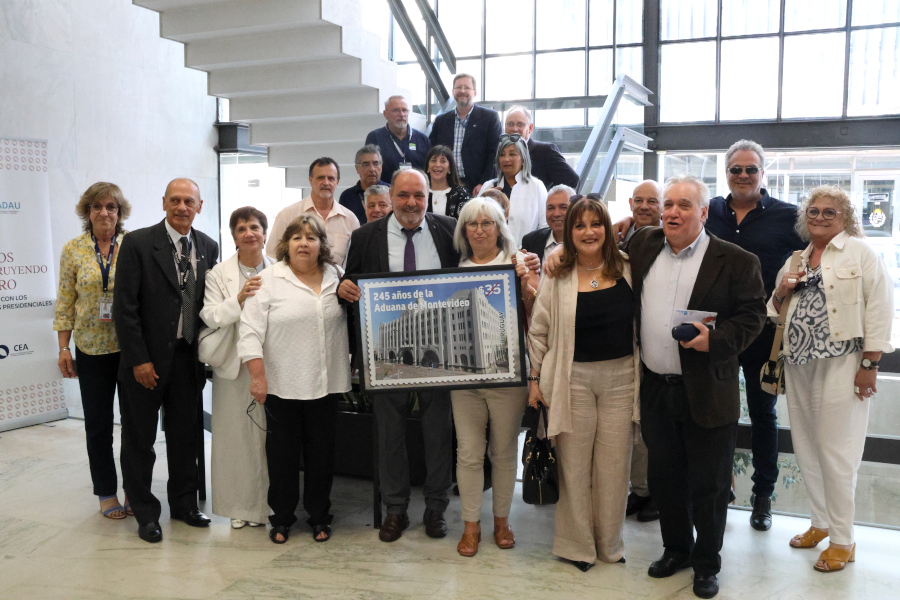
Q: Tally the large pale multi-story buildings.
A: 1